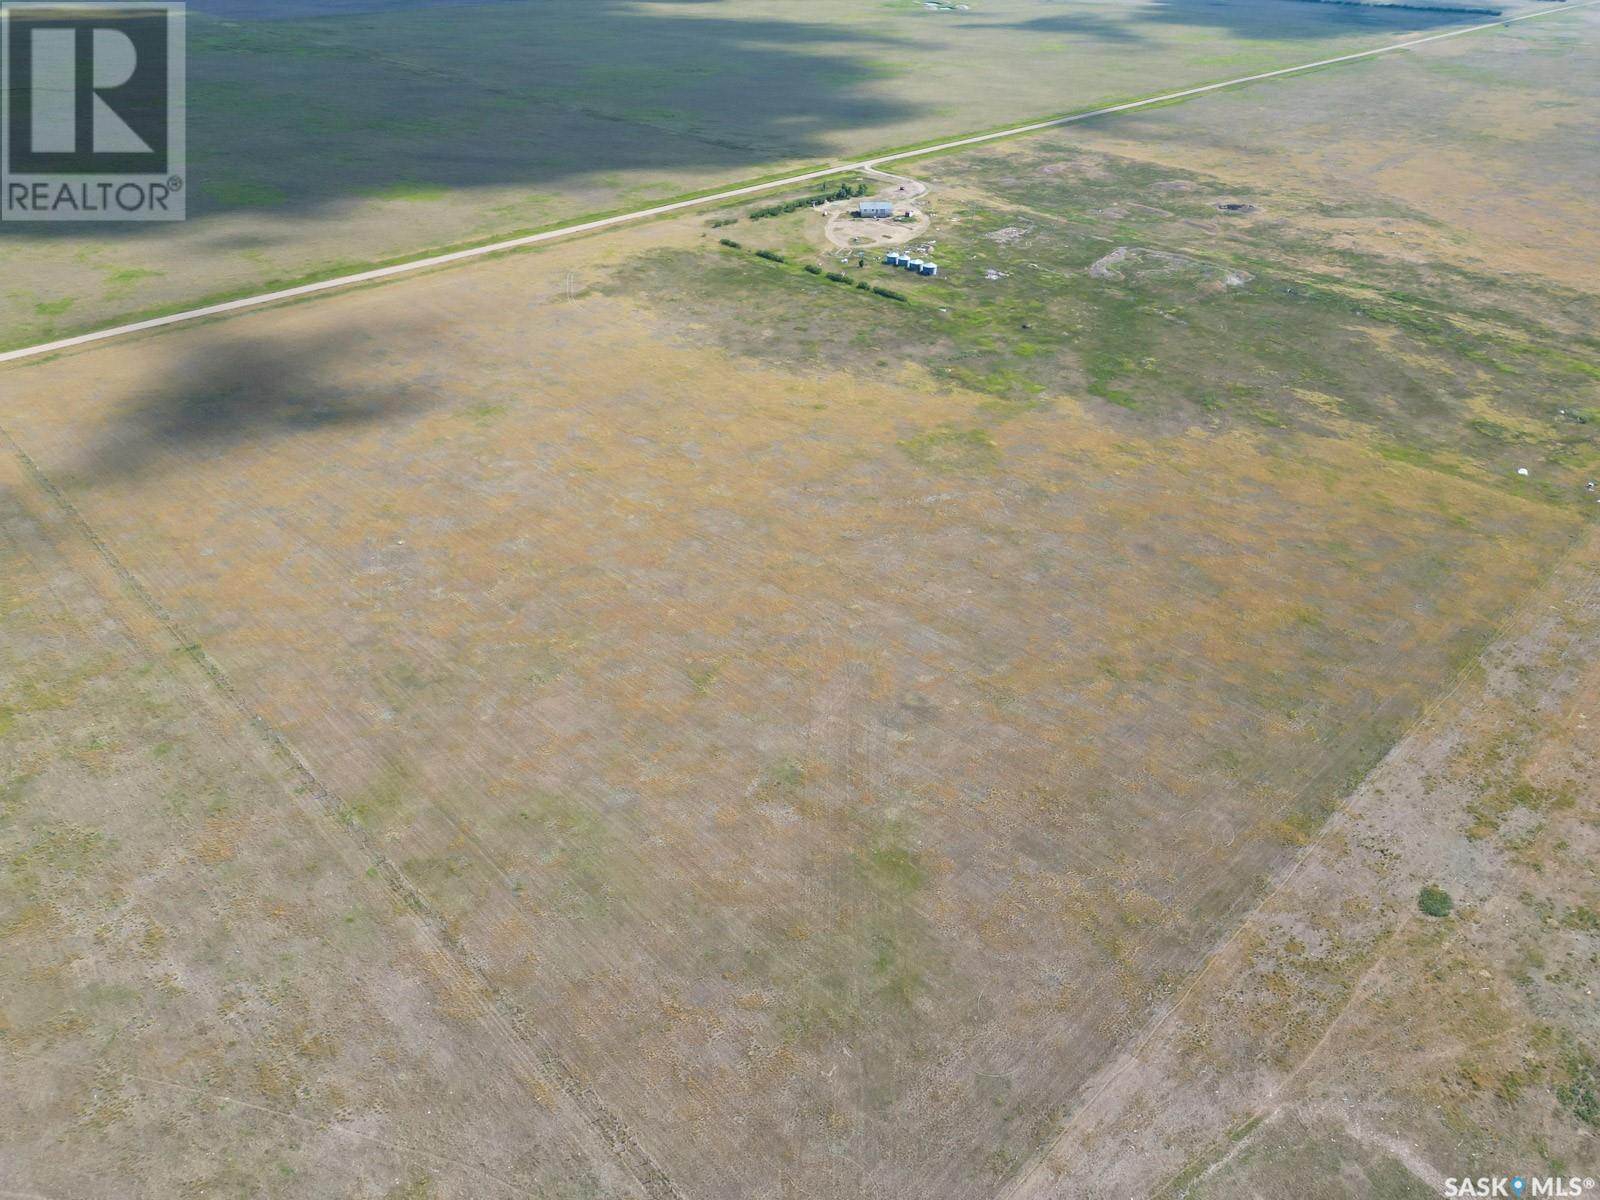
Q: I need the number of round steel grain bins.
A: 4